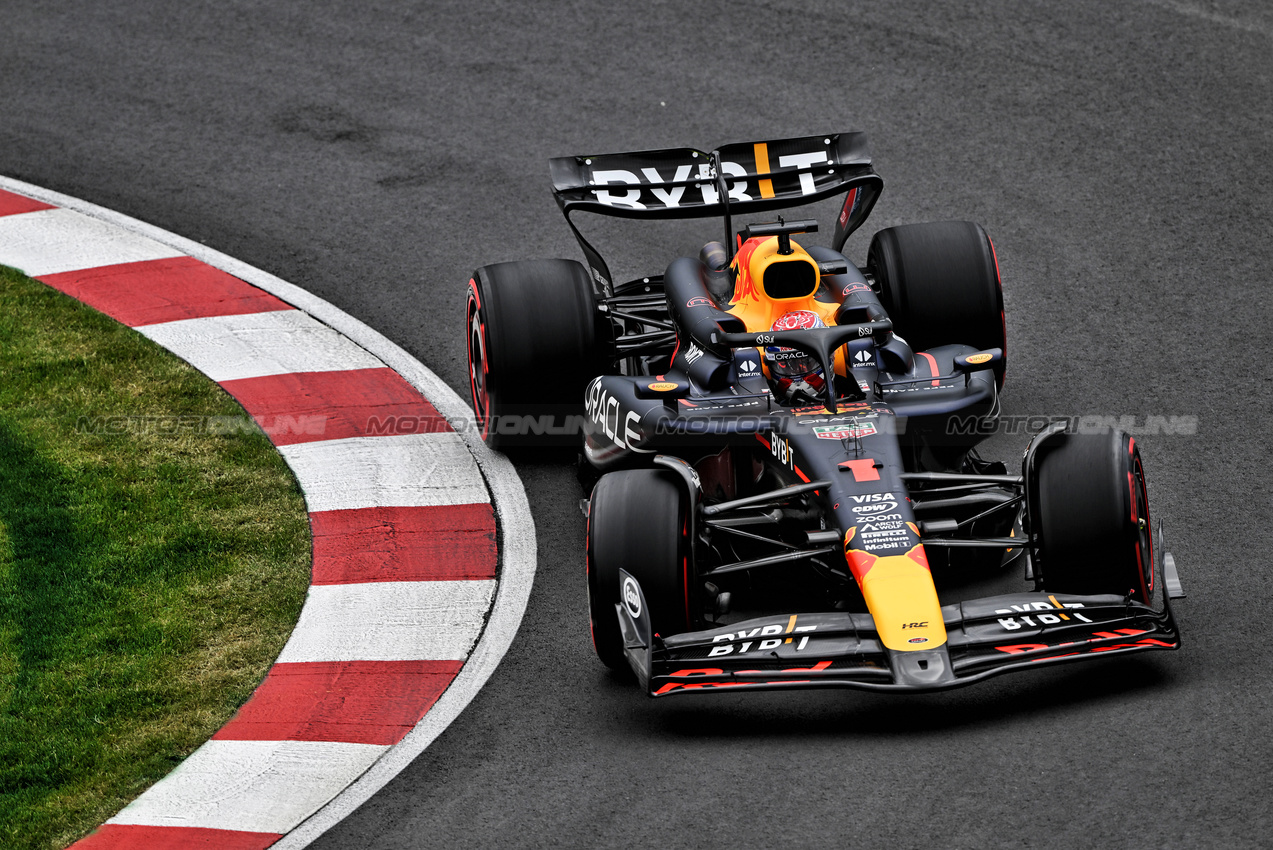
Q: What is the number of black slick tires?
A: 4